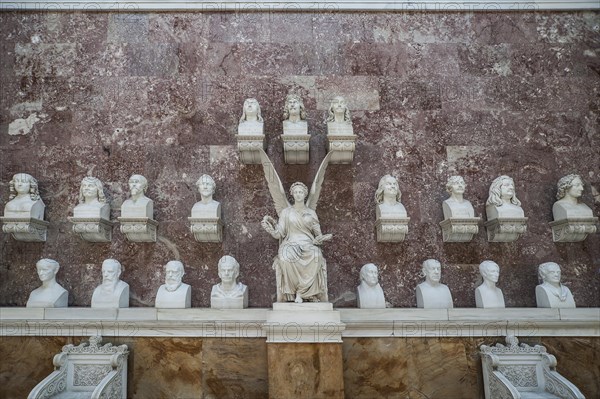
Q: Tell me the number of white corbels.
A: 11